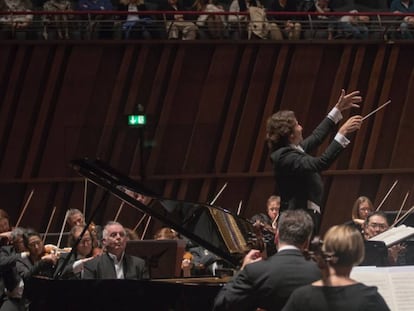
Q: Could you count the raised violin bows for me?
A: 12